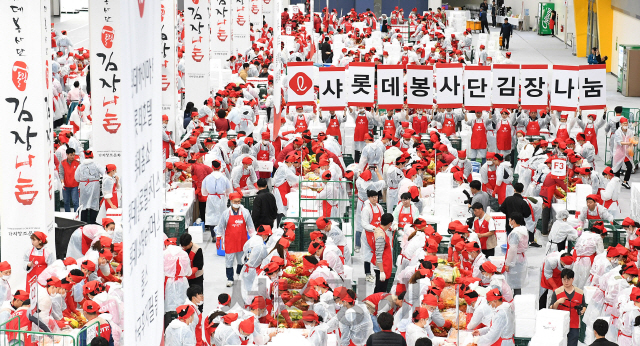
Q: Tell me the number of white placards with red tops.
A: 11